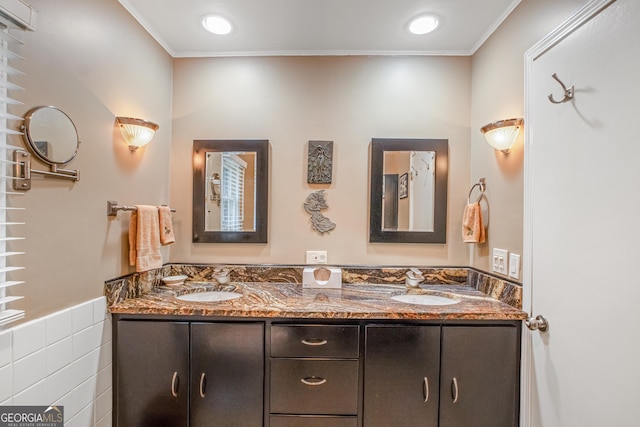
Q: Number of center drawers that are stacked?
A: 3